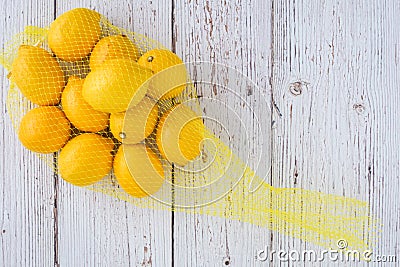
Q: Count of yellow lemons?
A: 11